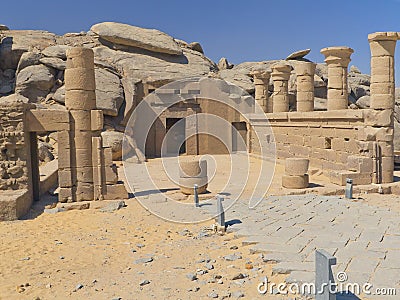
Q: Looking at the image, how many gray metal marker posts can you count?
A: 4